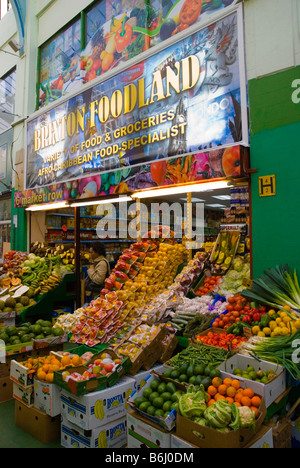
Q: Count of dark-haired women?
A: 1